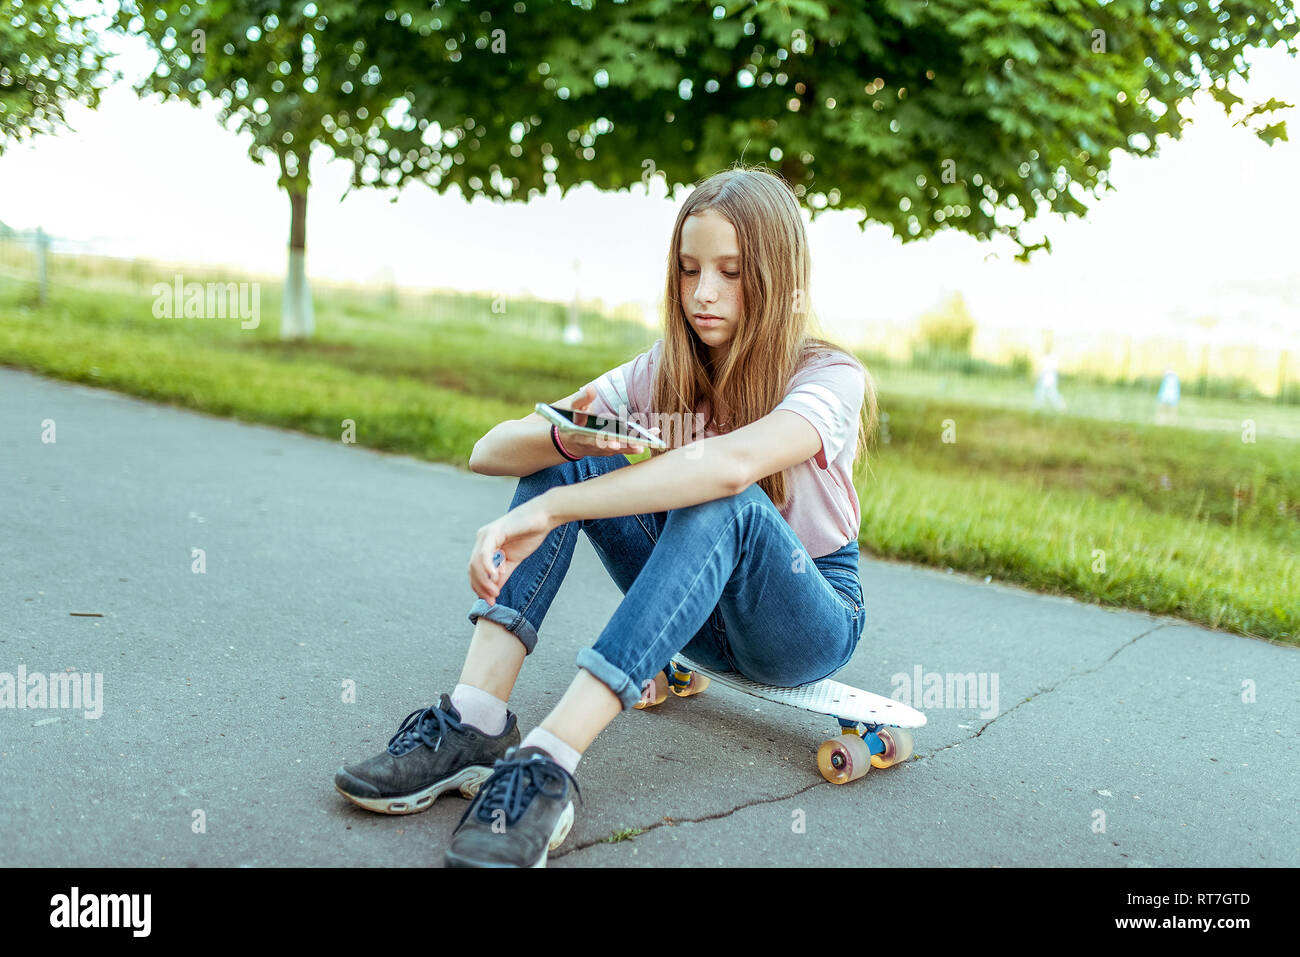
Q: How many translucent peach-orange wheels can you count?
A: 4